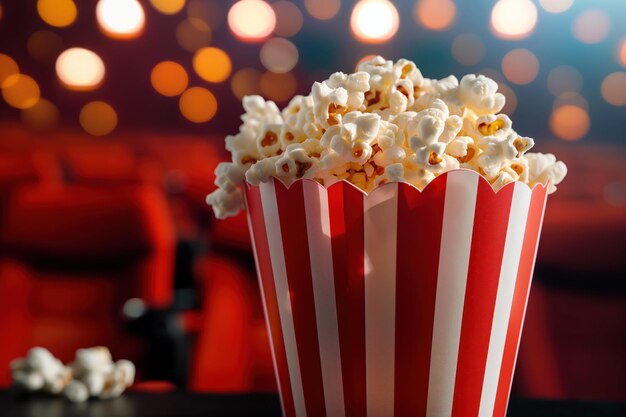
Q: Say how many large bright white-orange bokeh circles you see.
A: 5